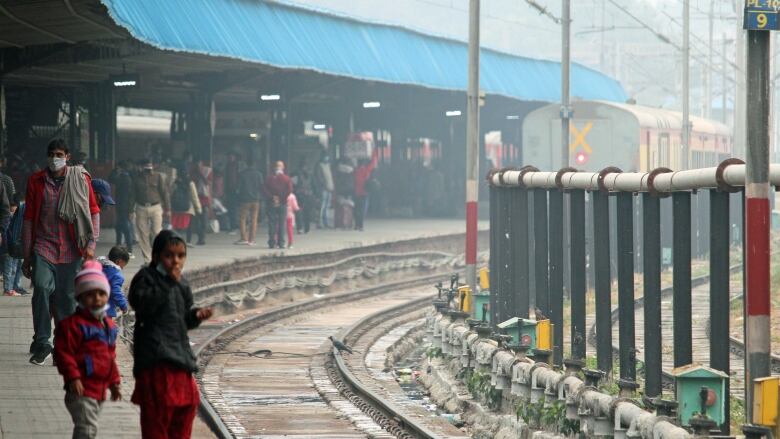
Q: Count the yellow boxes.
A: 4